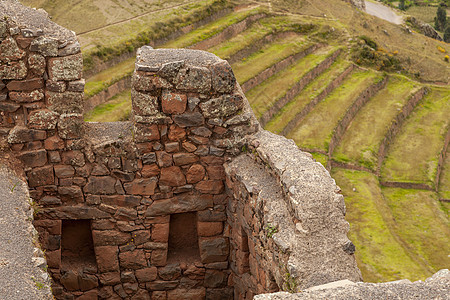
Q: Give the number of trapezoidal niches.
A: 2